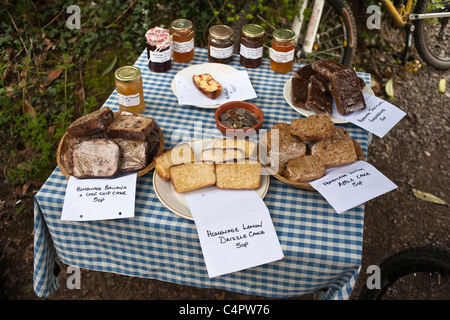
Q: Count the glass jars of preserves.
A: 6